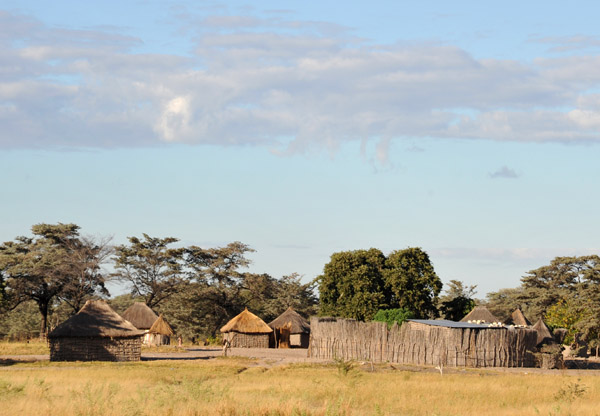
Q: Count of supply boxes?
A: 0